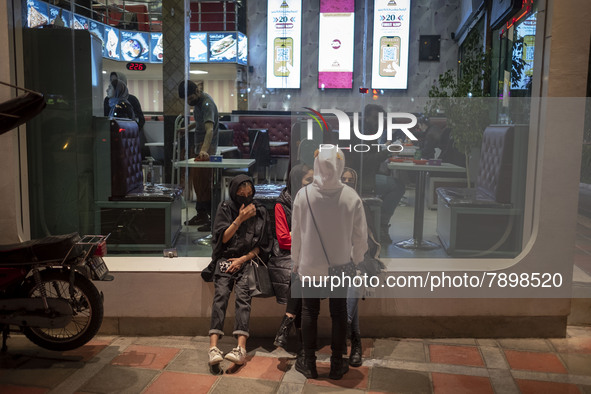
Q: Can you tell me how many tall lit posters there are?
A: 3